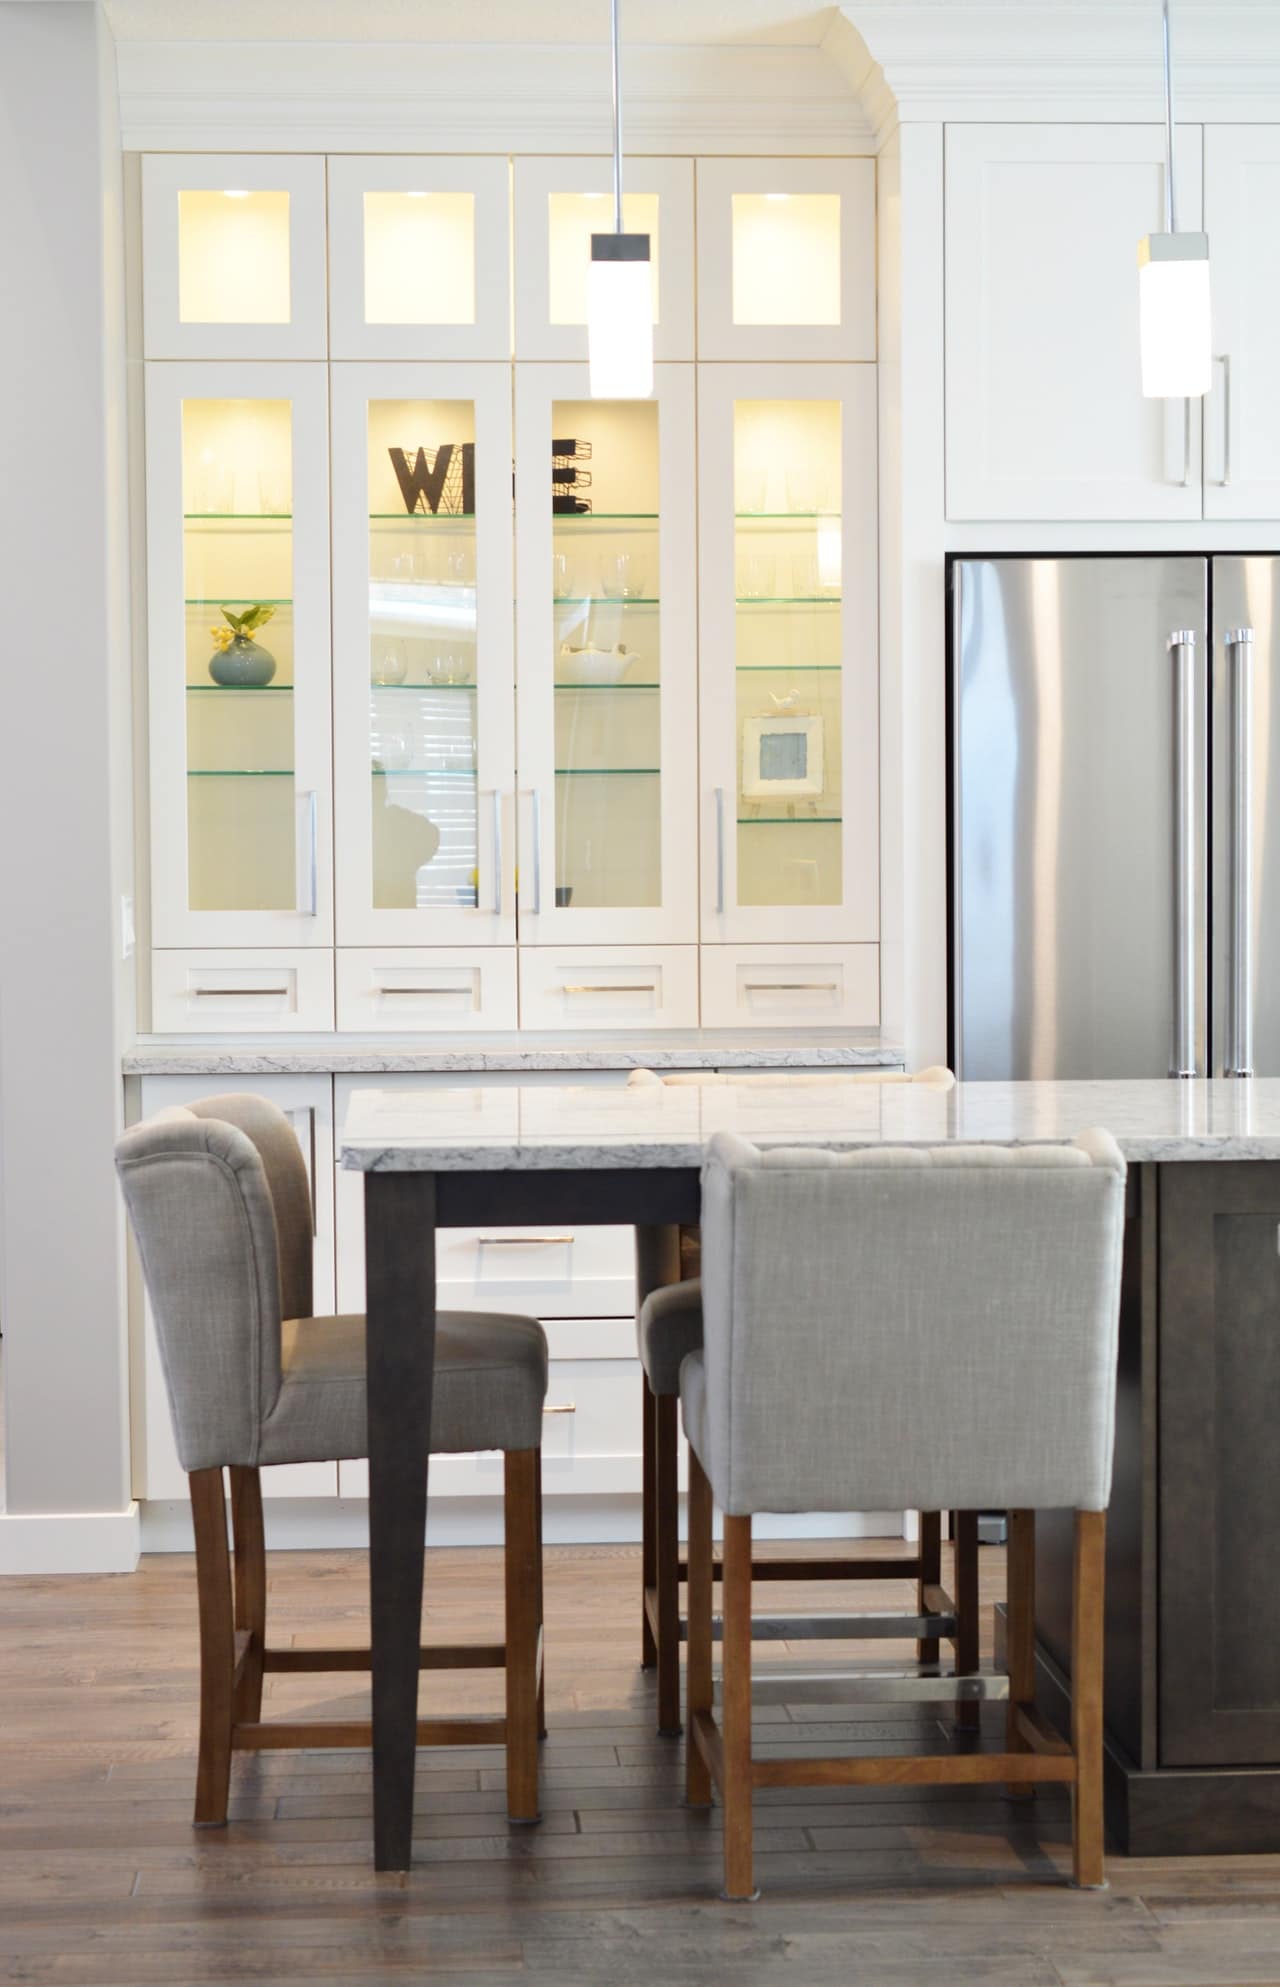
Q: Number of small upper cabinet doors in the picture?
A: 4